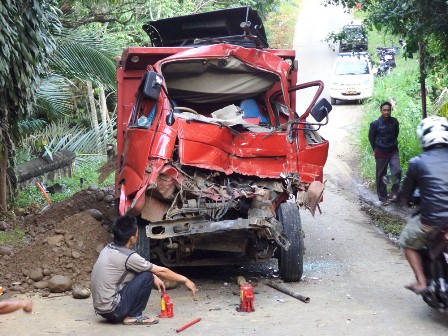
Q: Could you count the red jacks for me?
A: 2